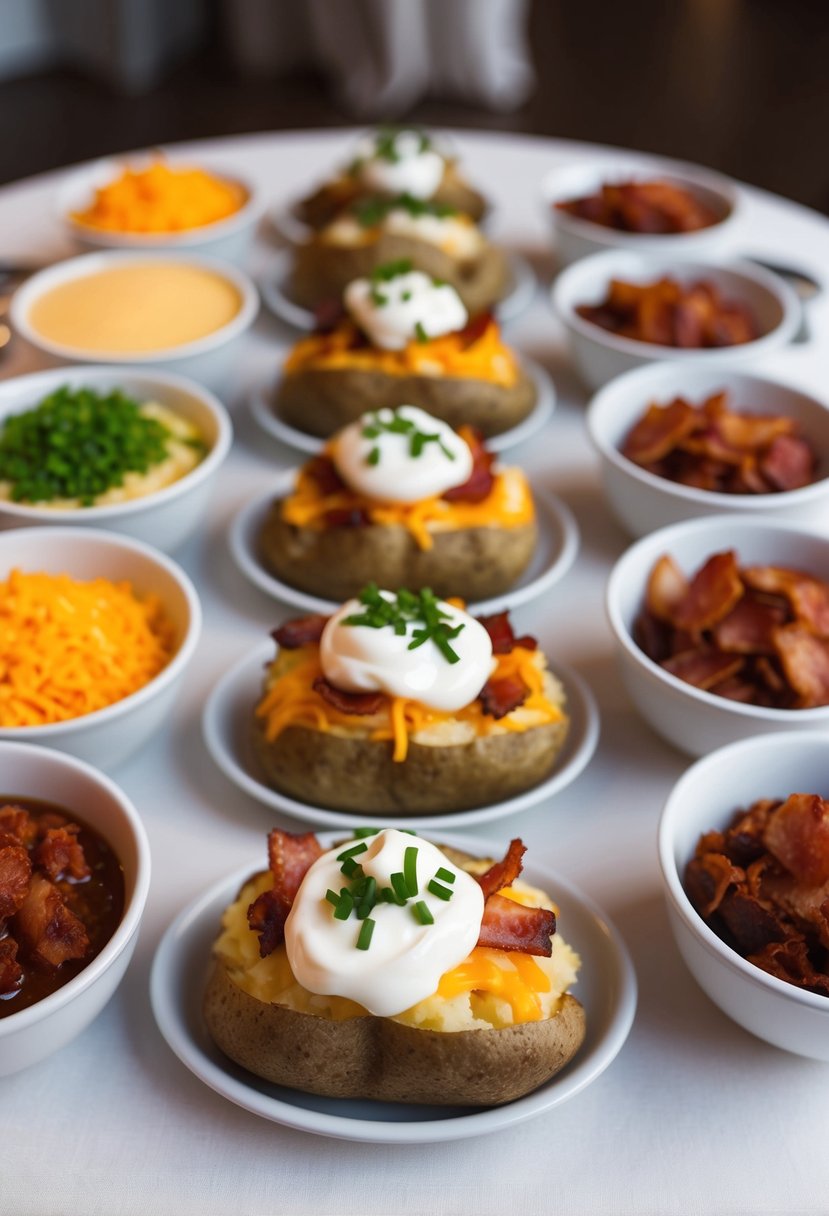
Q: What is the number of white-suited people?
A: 0